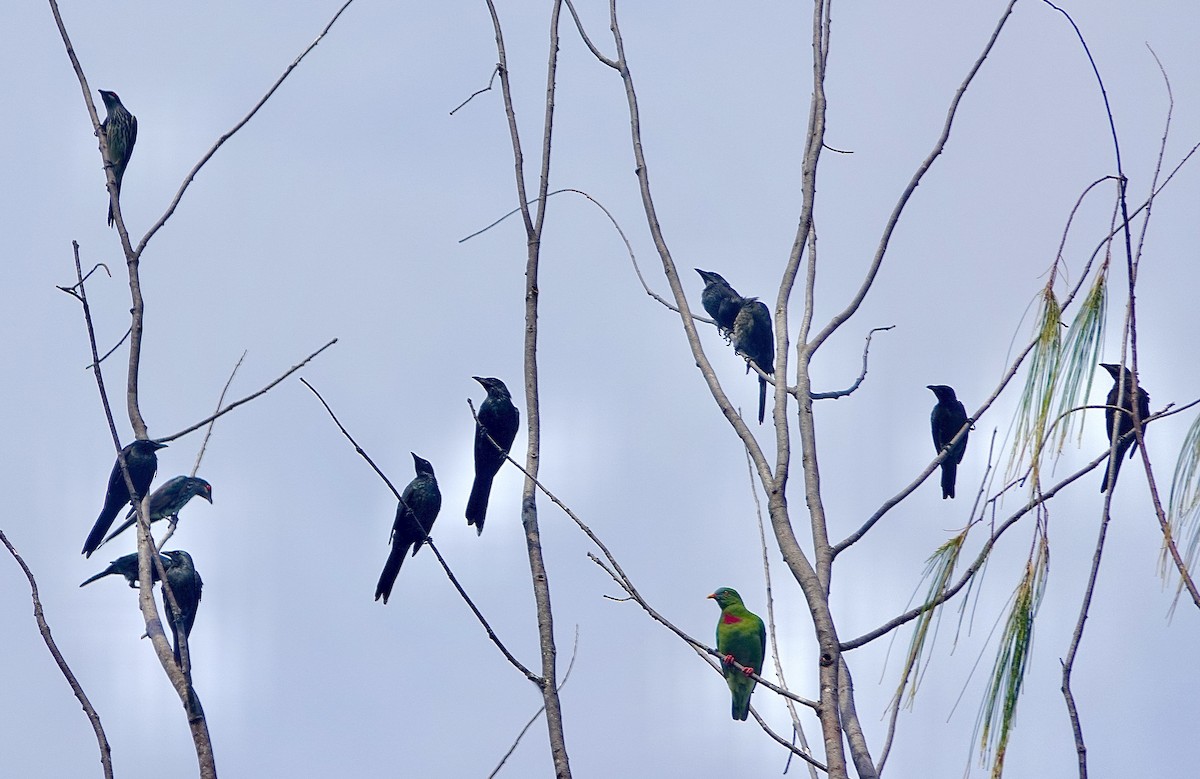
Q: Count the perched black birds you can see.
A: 11